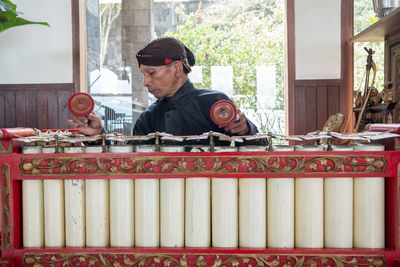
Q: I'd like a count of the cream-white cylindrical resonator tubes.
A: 14